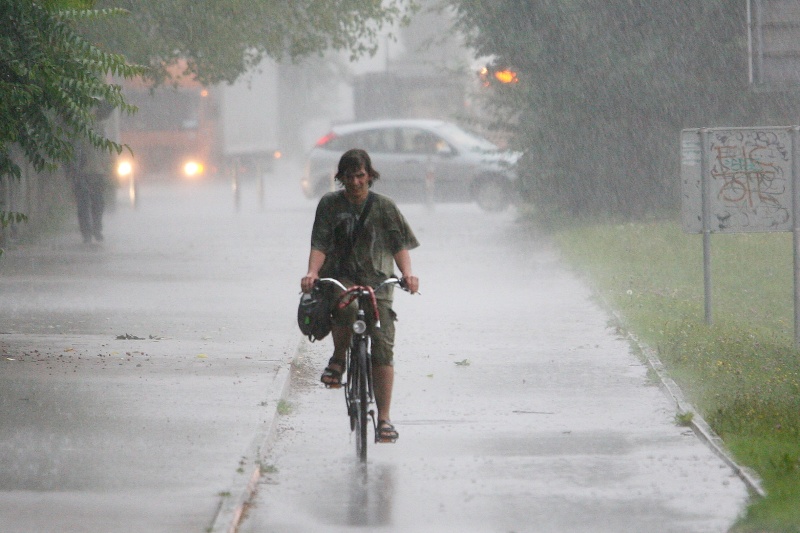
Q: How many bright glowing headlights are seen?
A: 2